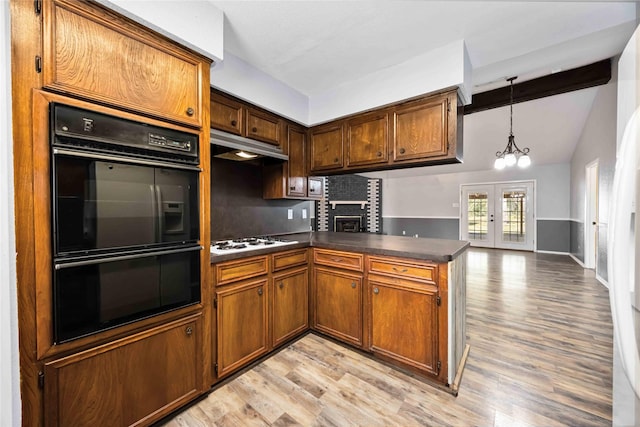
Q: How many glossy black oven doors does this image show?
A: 2